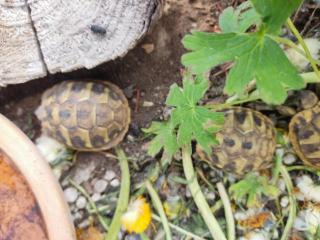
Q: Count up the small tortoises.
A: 3